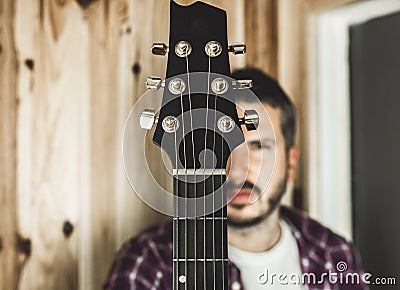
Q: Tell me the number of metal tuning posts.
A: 6